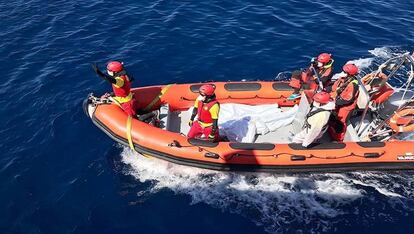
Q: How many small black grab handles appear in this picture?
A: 3